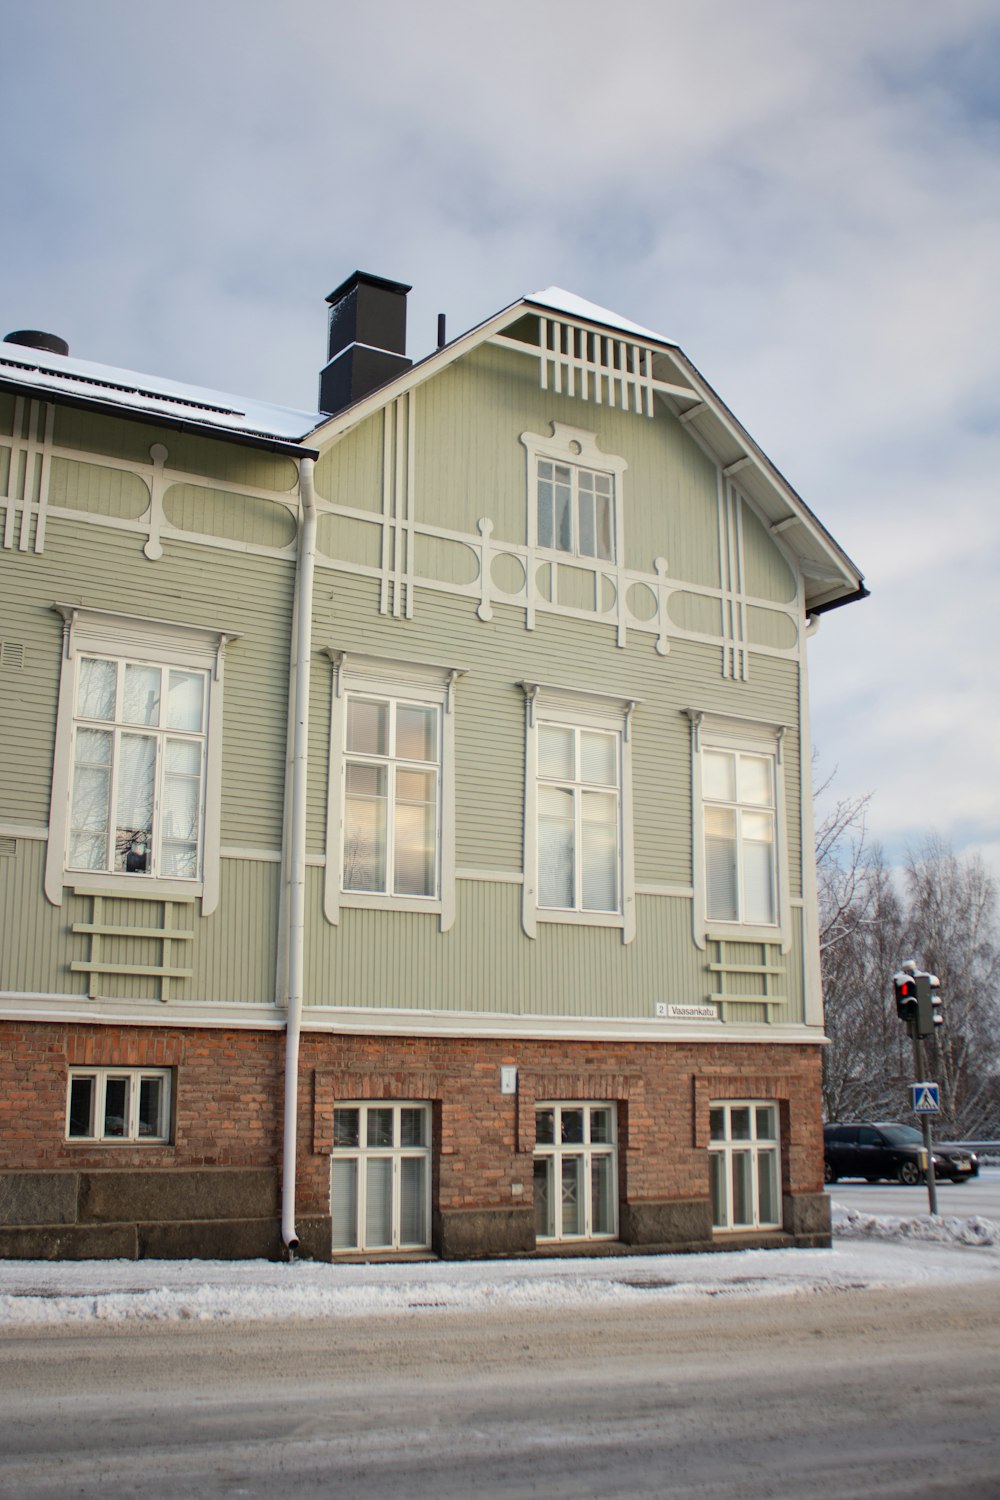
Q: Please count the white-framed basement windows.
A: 4